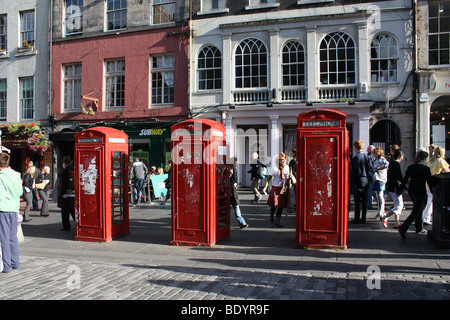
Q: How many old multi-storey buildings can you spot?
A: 4